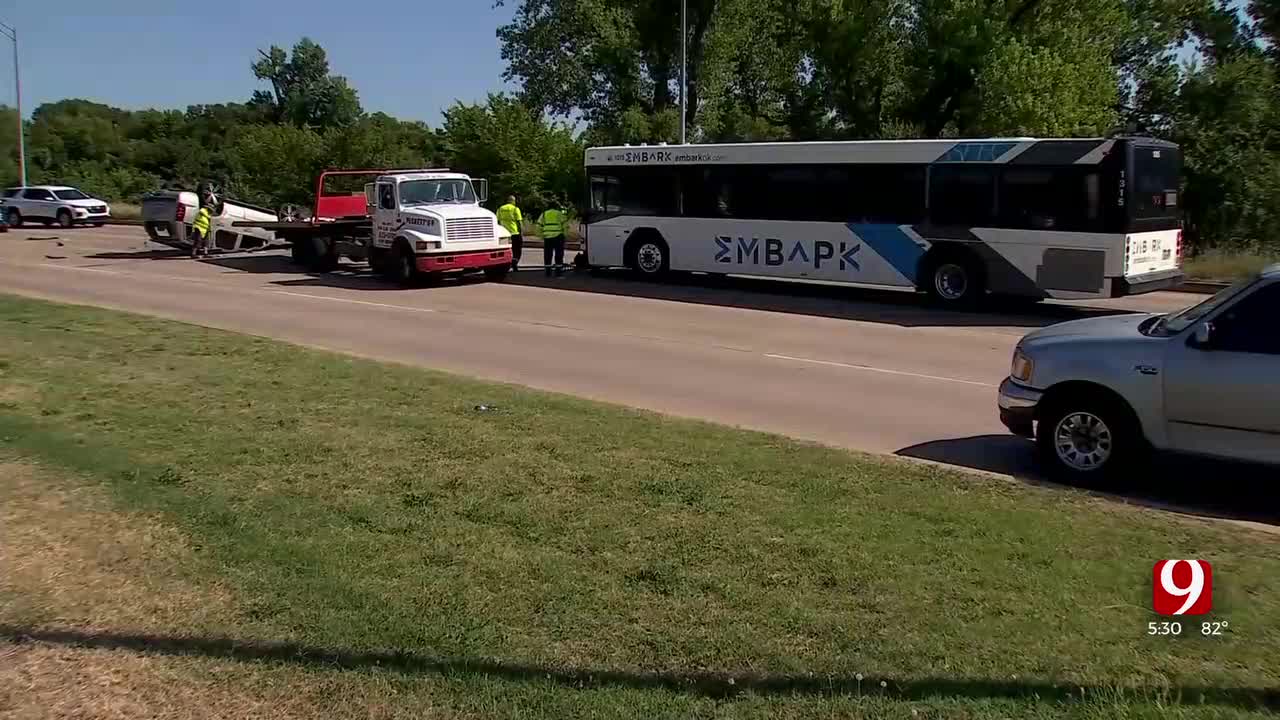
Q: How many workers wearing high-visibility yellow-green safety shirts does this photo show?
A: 3